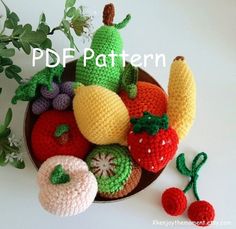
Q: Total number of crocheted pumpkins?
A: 0